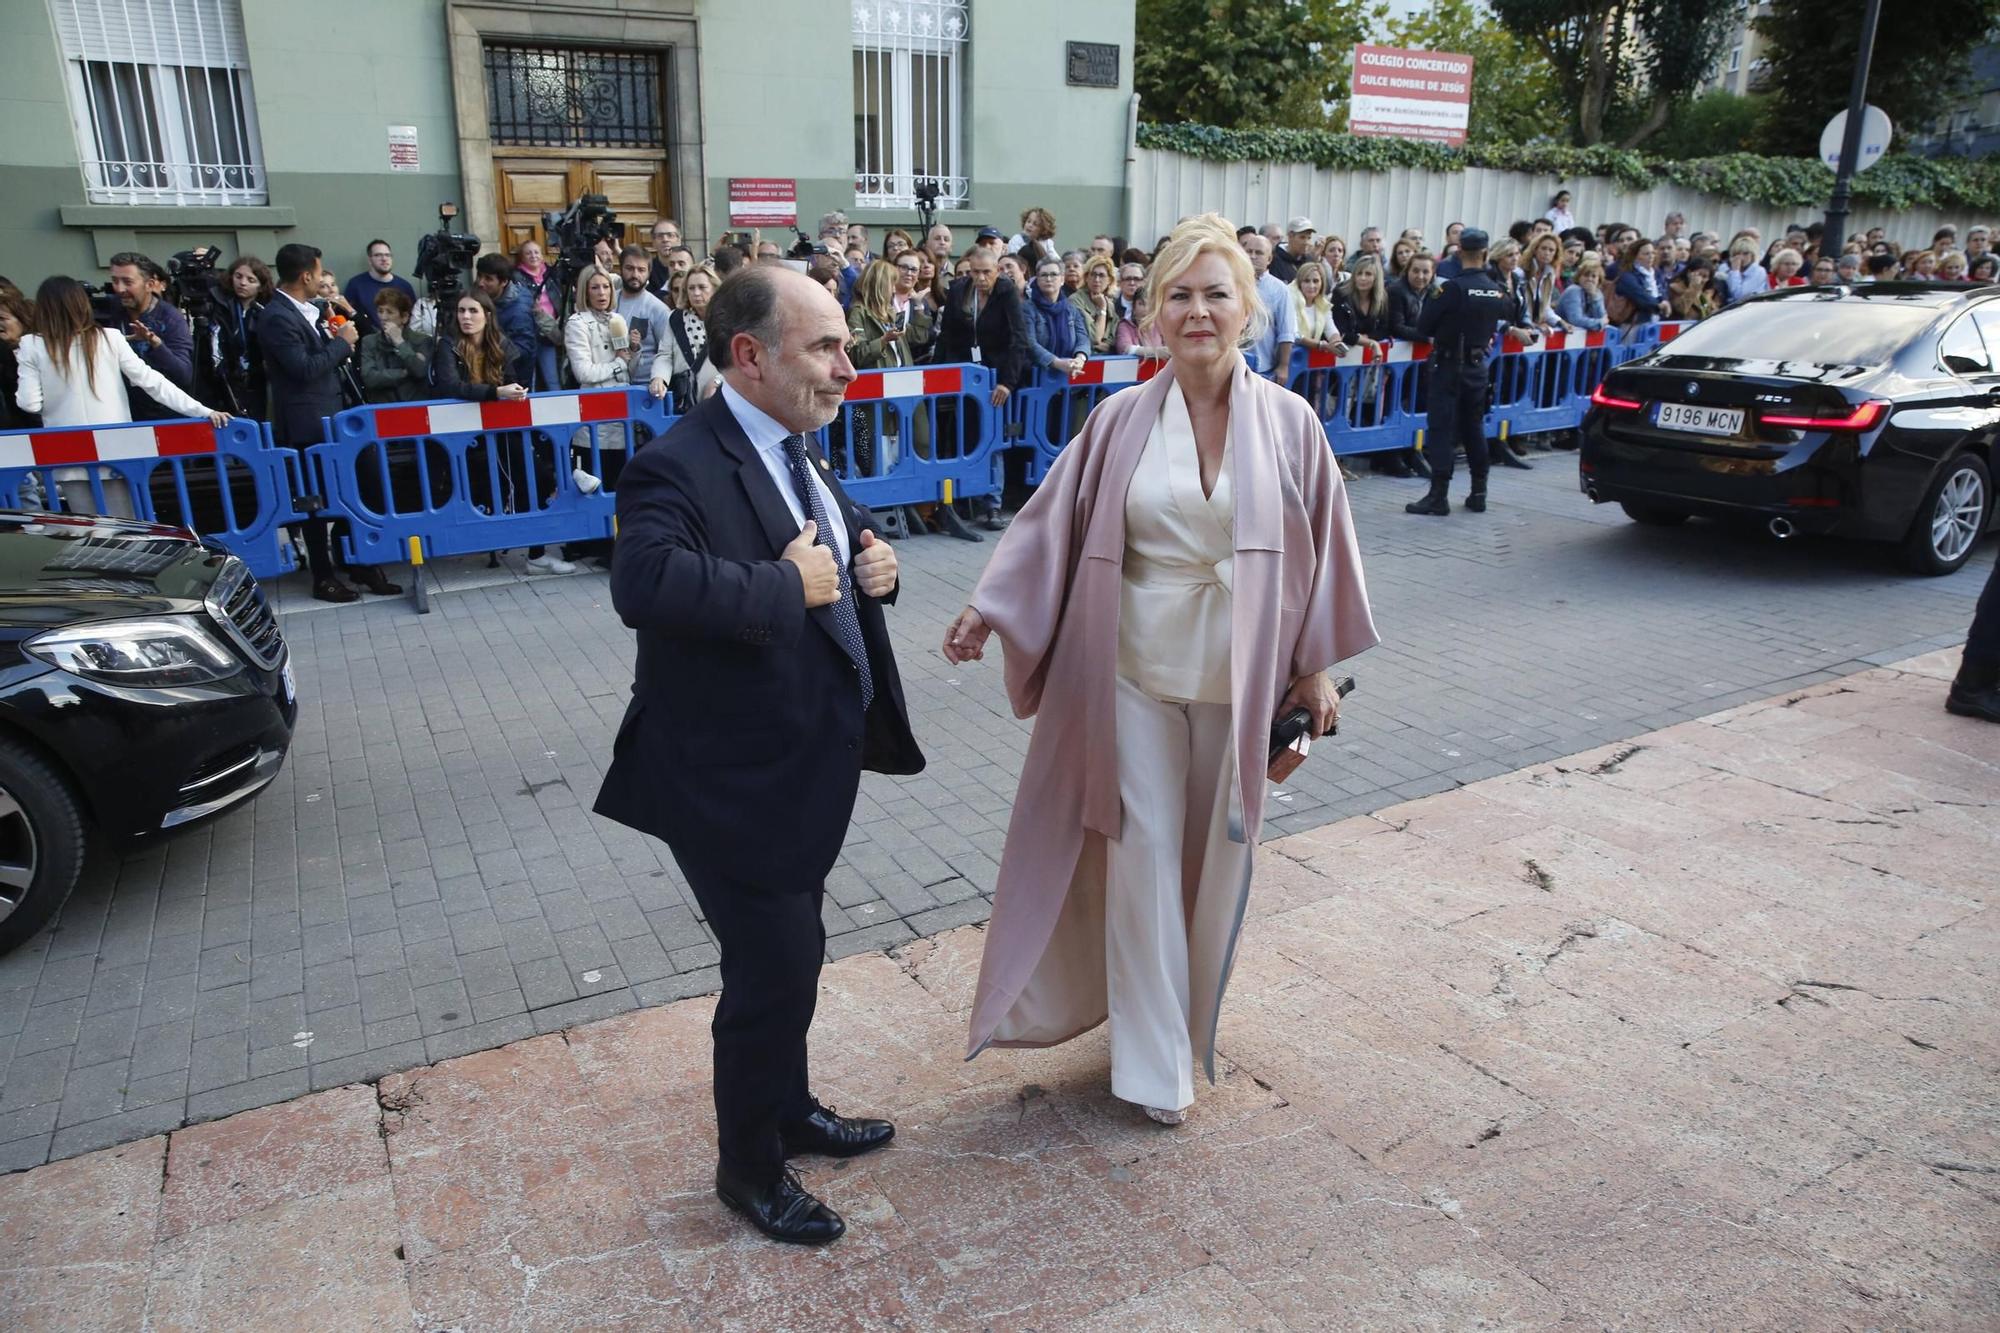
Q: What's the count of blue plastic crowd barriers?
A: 7